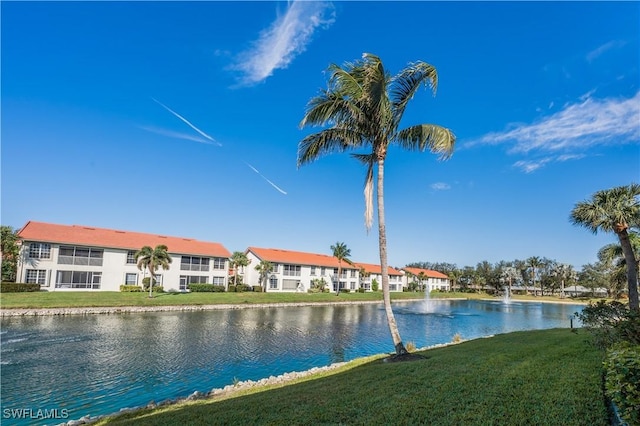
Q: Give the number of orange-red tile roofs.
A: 4